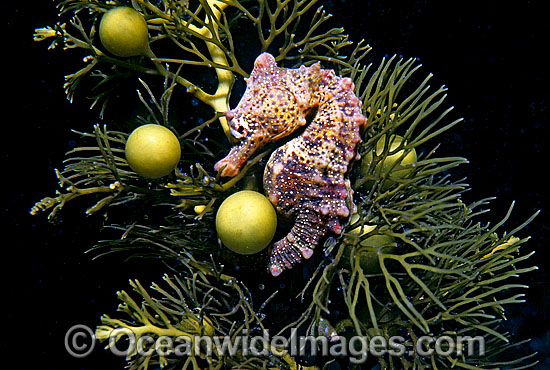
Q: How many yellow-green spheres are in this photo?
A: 5